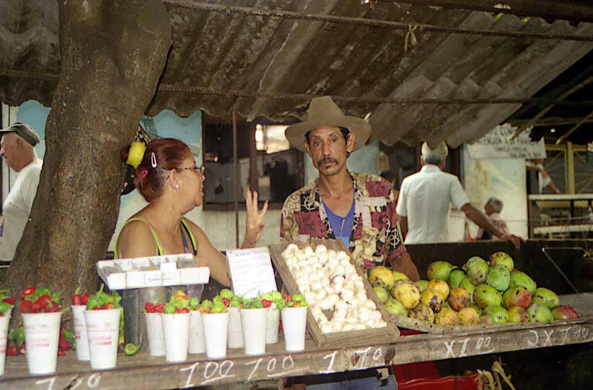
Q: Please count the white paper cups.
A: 12